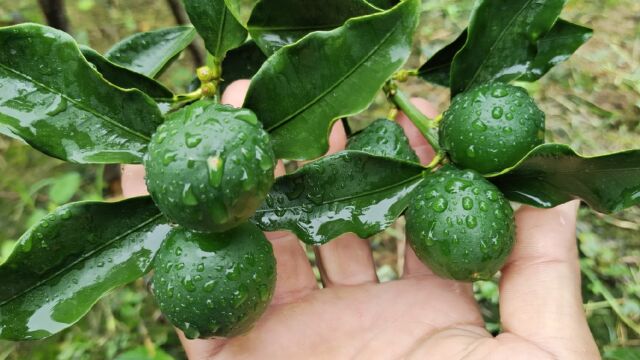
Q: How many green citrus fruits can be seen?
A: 5